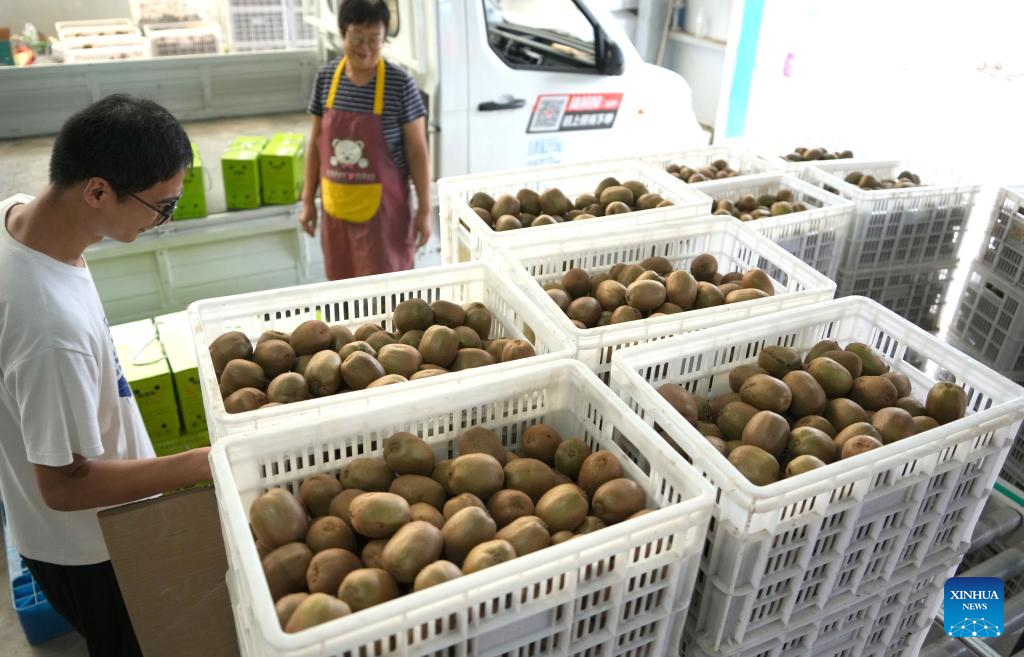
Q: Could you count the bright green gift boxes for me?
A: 5